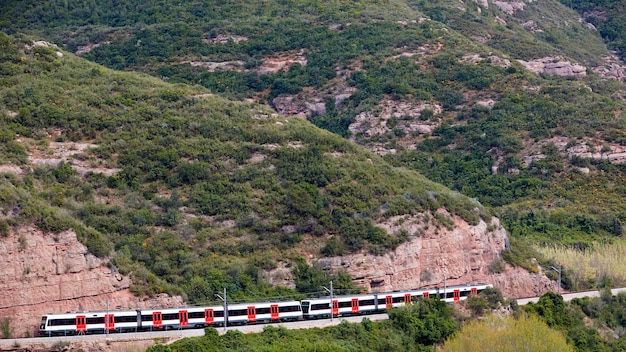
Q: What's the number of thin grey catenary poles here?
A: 5